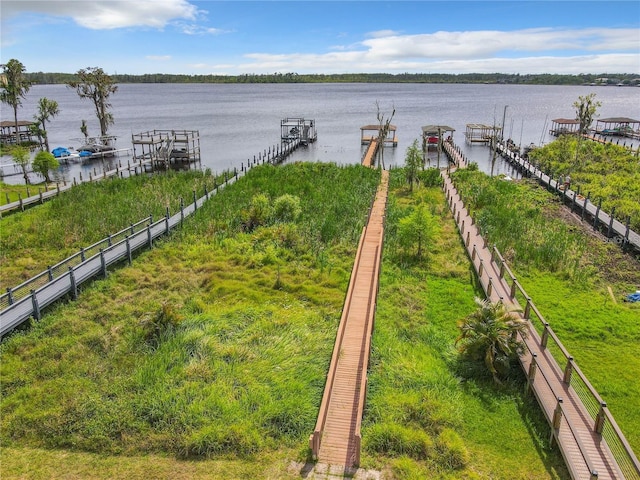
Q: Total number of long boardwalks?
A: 5